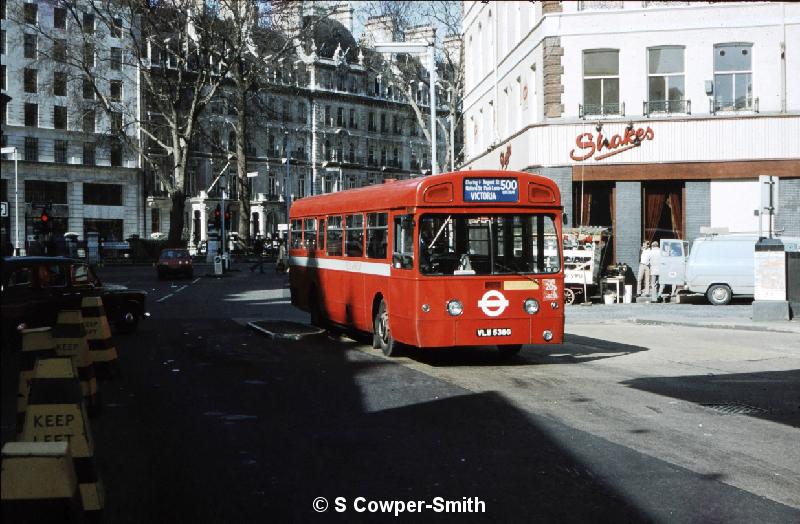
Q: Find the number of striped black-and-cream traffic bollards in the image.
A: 5